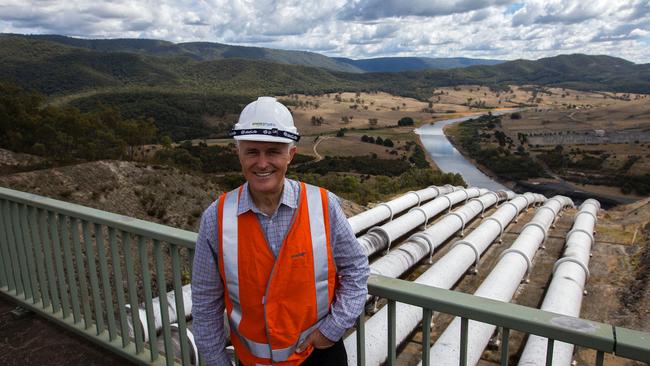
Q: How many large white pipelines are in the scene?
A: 6